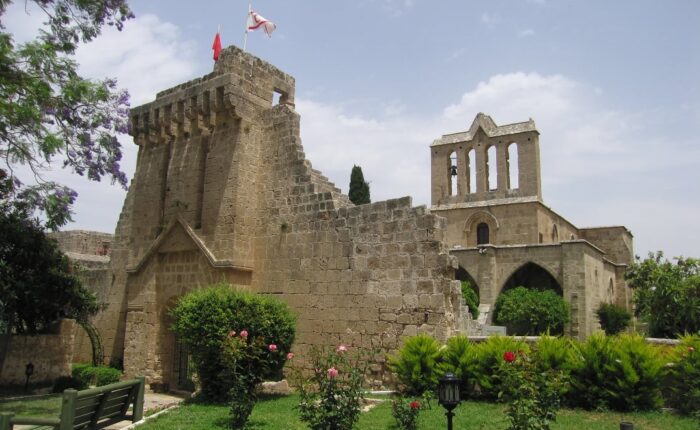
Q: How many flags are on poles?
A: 2